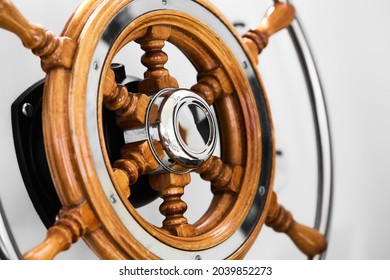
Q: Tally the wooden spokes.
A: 6